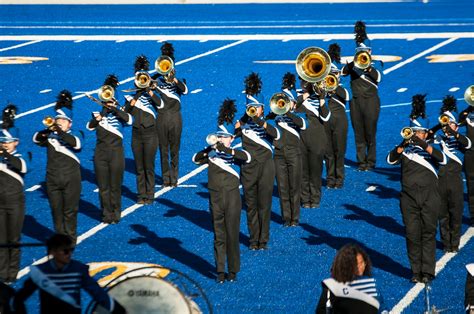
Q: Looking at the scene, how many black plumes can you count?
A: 12